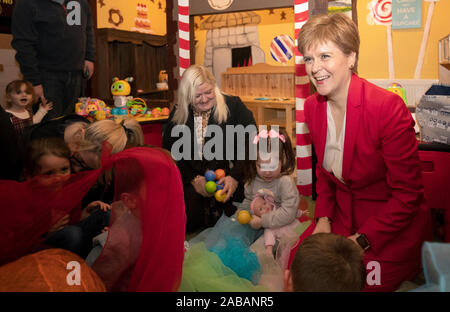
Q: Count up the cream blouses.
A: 1